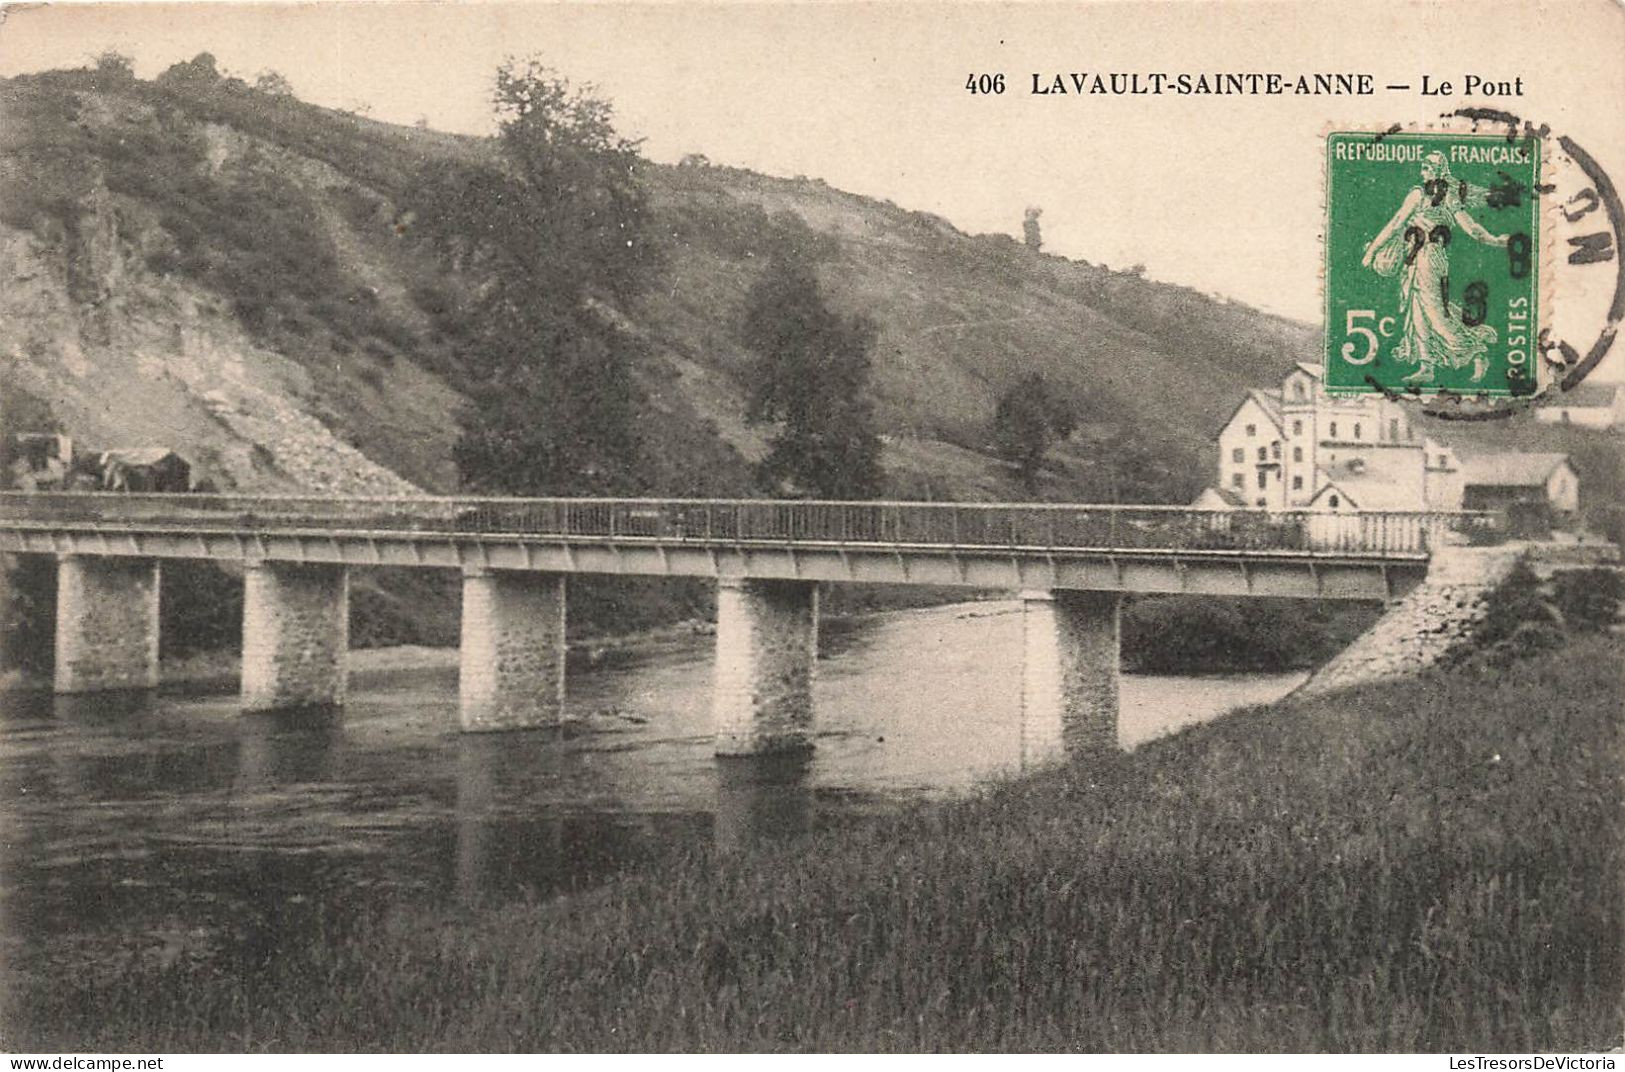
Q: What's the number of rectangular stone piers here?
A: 5